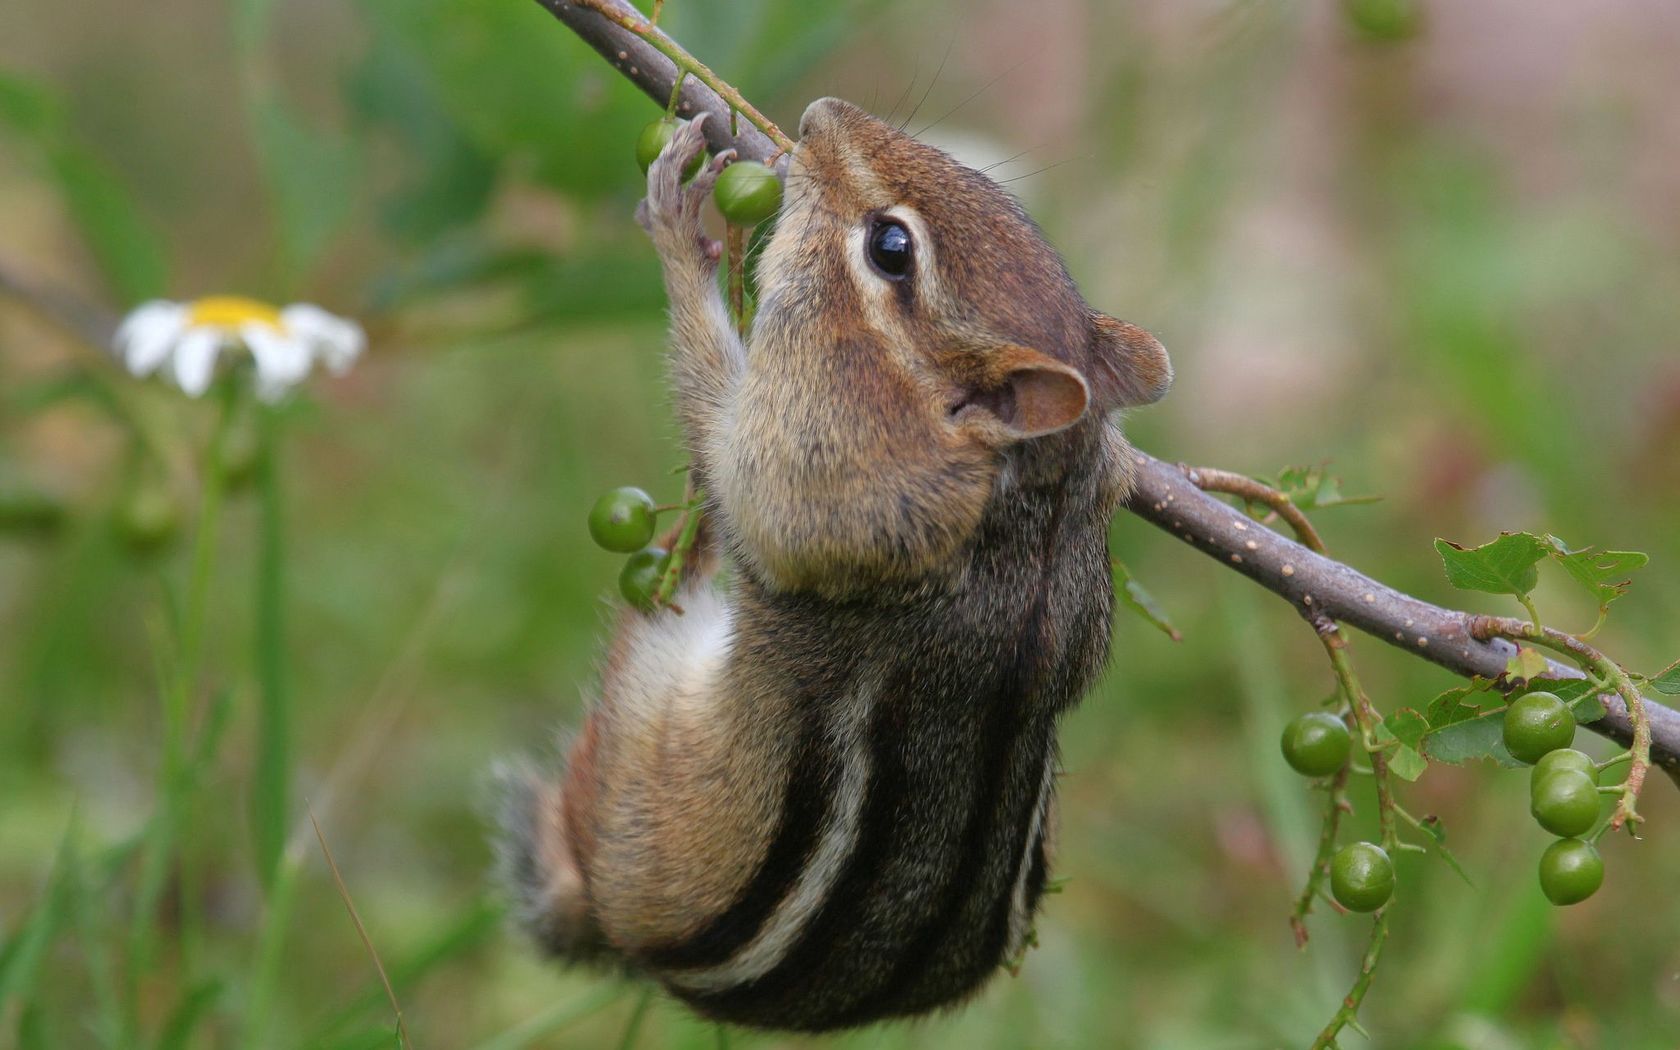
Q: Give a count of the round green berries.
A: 10